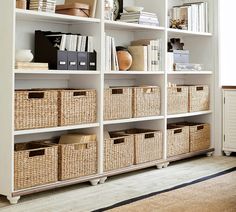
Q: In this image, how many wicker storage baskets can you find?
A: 12